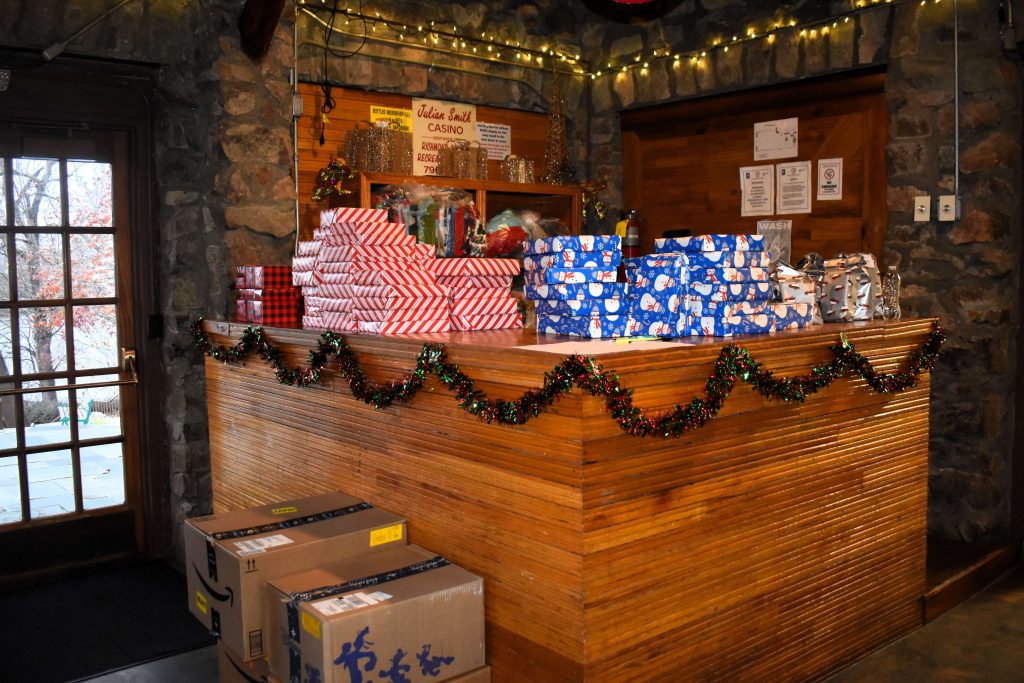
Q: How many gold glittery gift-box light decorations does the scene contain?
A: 3